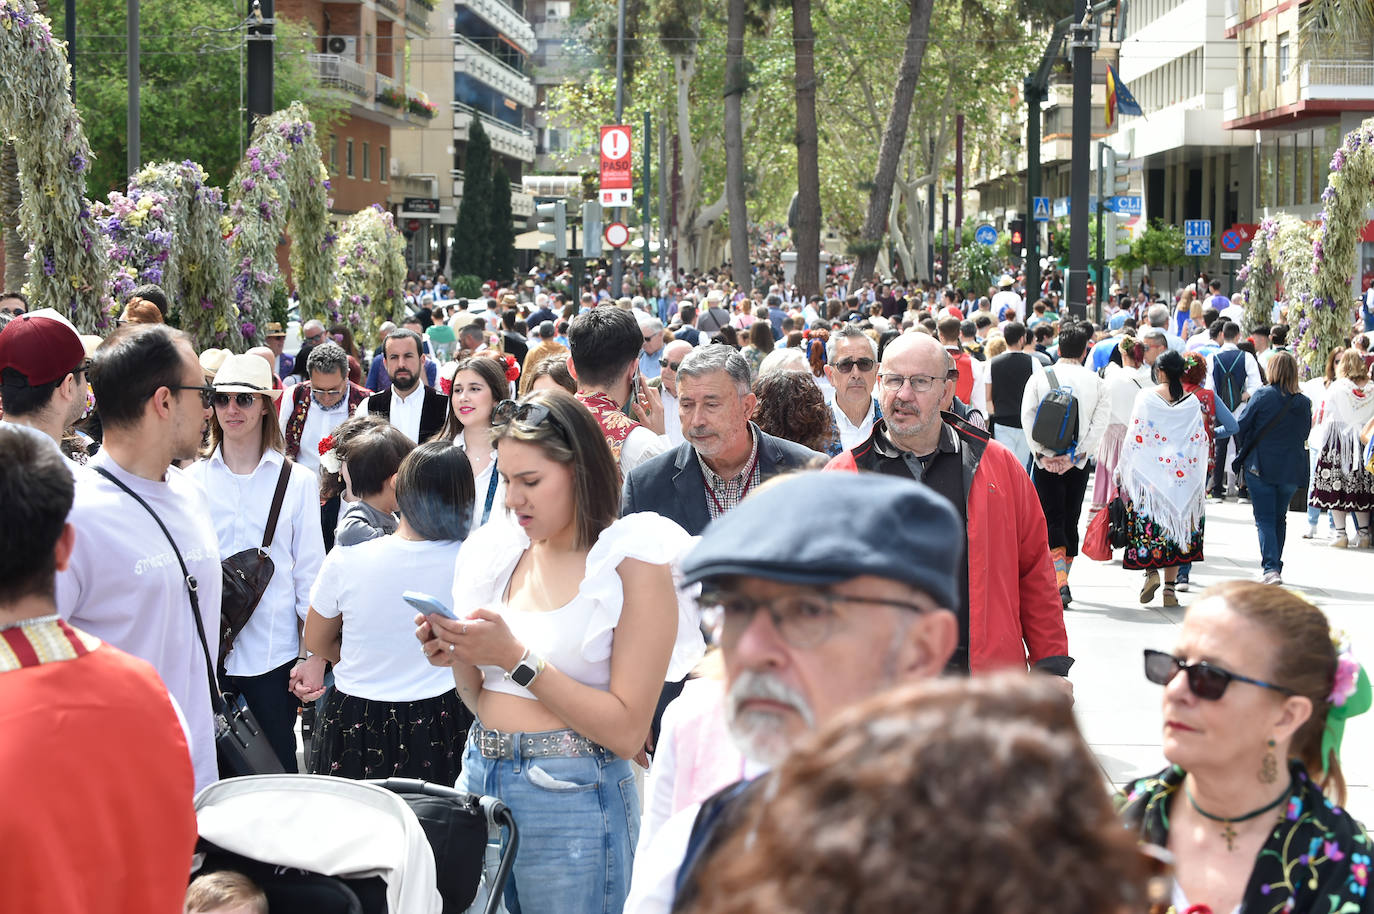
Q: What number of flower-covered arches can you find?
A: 6